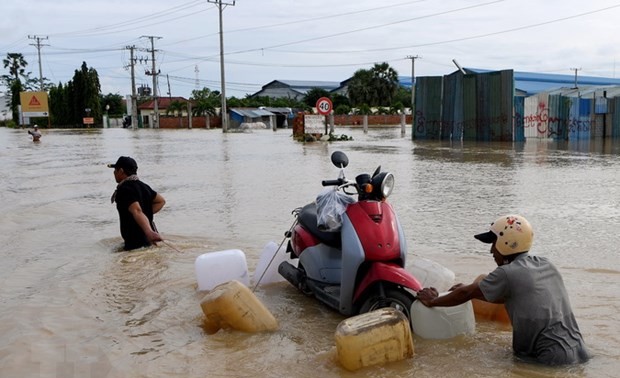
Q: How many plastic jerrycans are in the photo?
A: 7